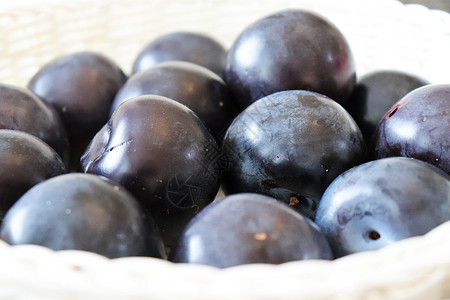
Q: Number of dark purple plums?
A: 13